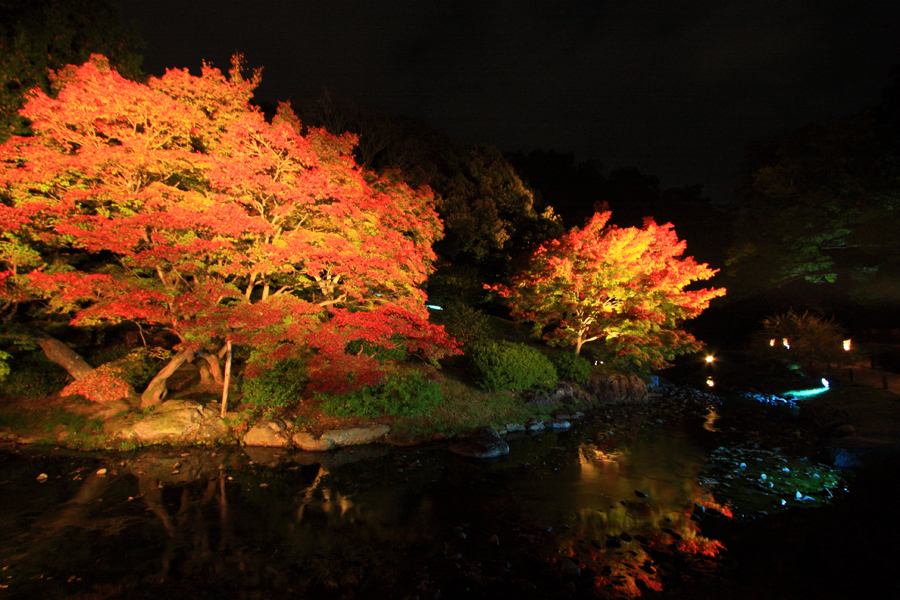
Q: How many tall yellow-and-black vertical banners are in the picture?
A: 0